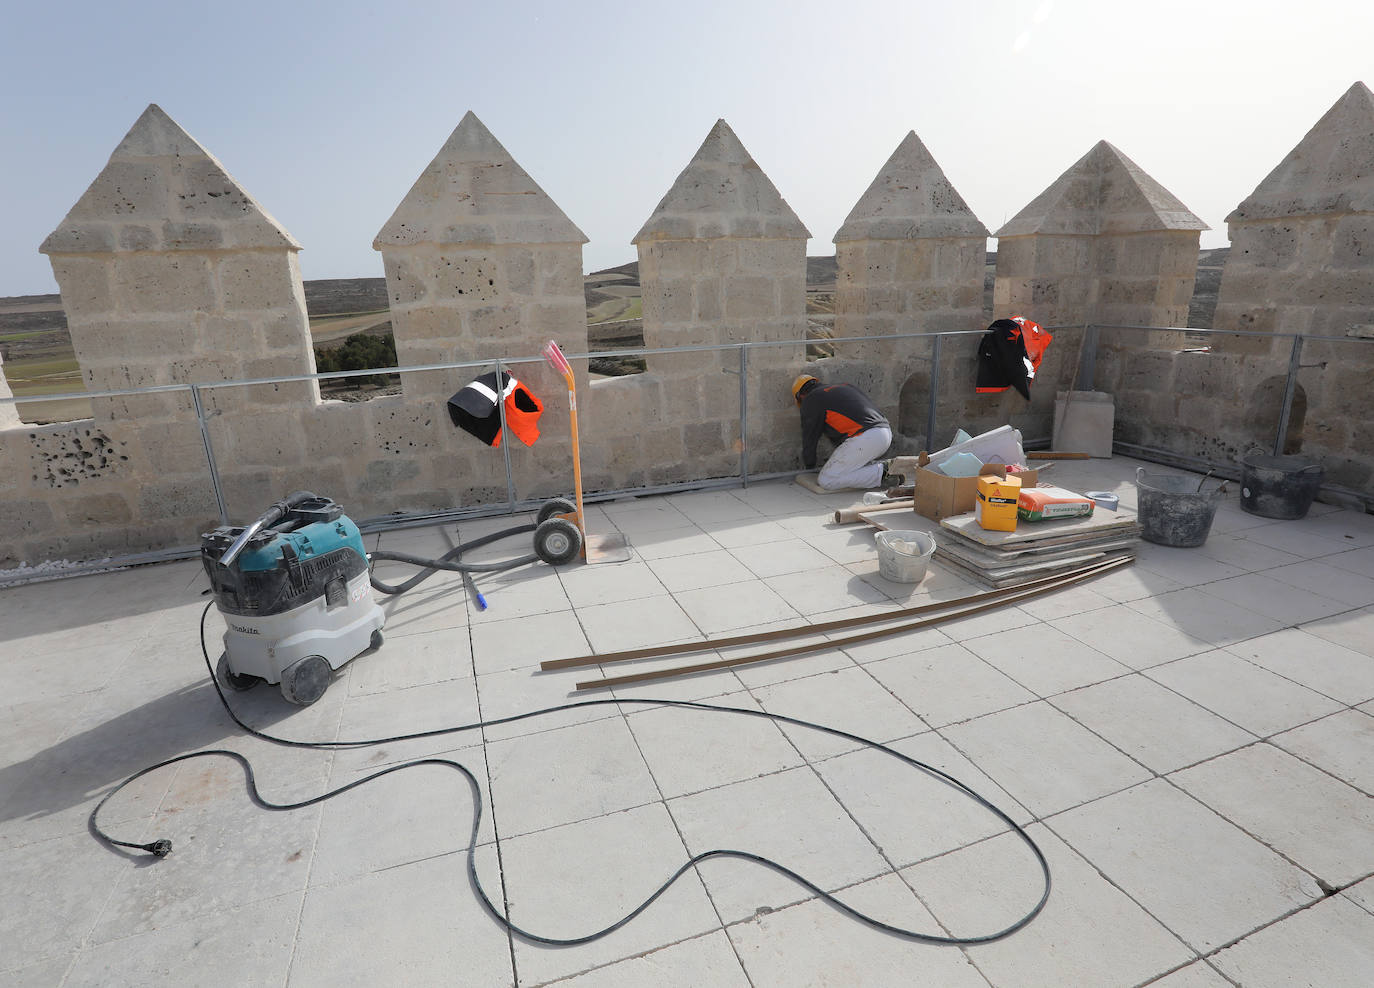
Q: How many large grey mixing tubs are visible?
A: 2